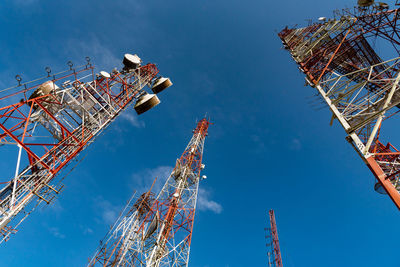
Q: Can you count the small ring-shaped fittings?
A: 4